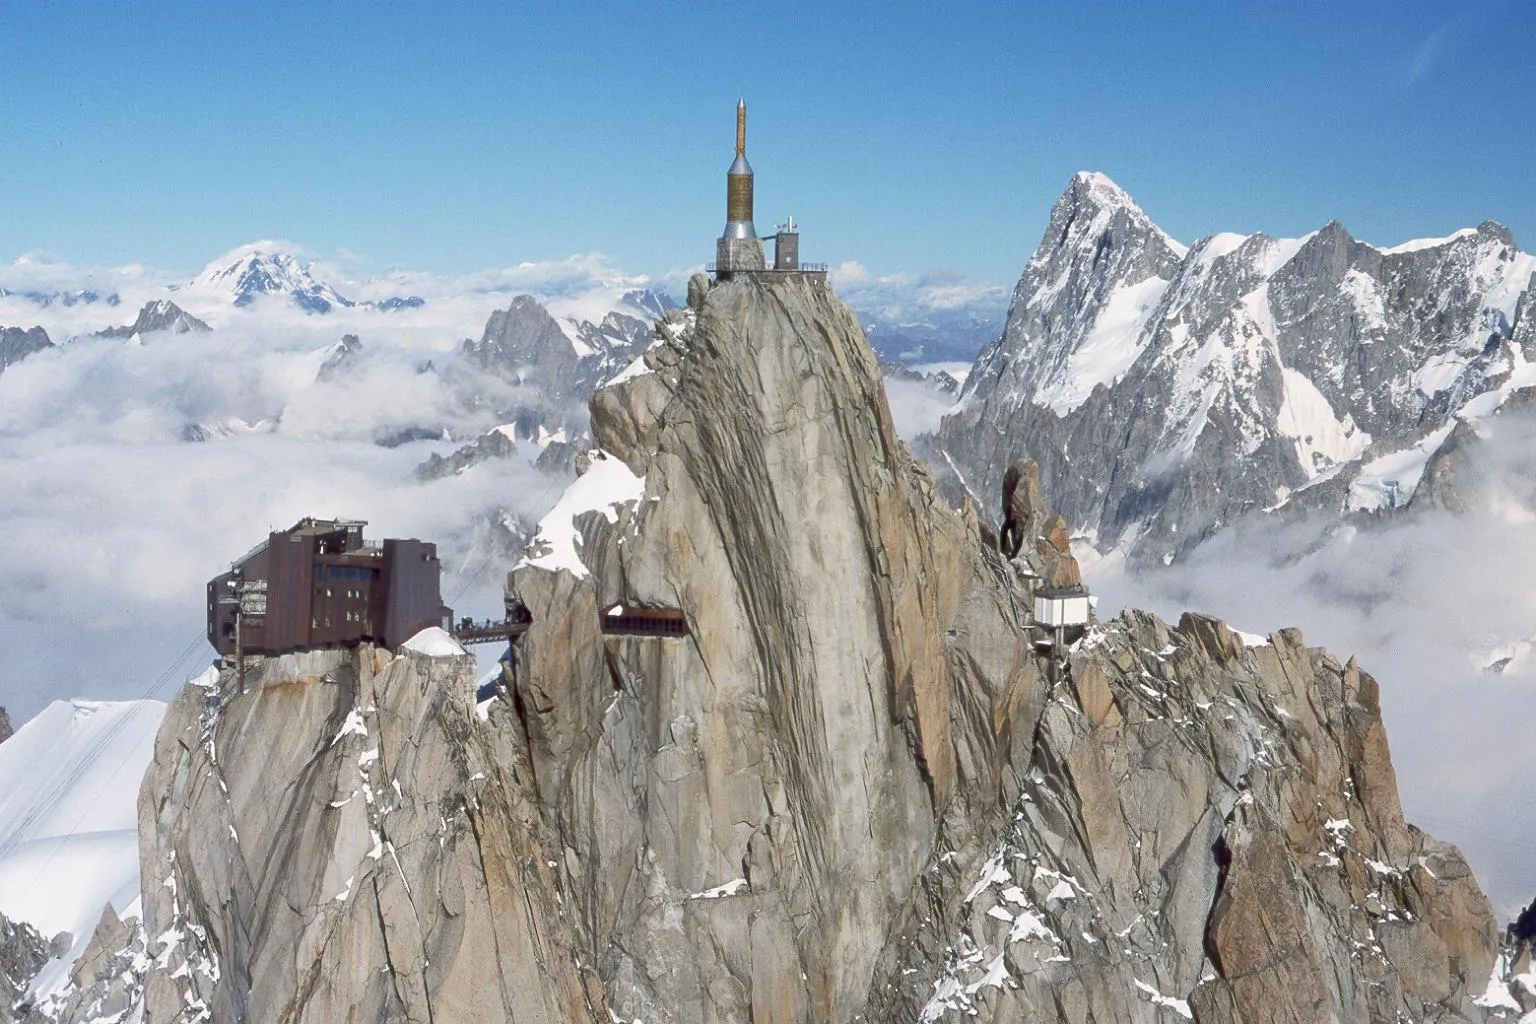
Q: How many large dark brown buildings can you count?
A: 1